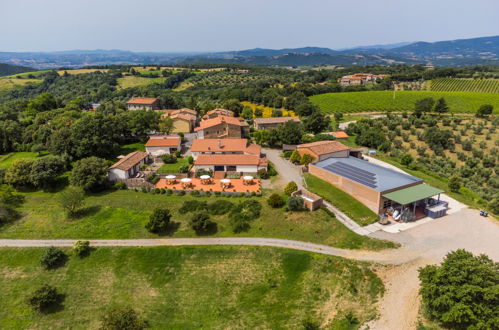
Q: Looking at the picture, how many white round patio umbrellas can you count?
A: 5